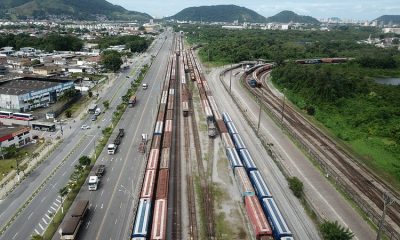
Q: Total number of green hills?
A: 4